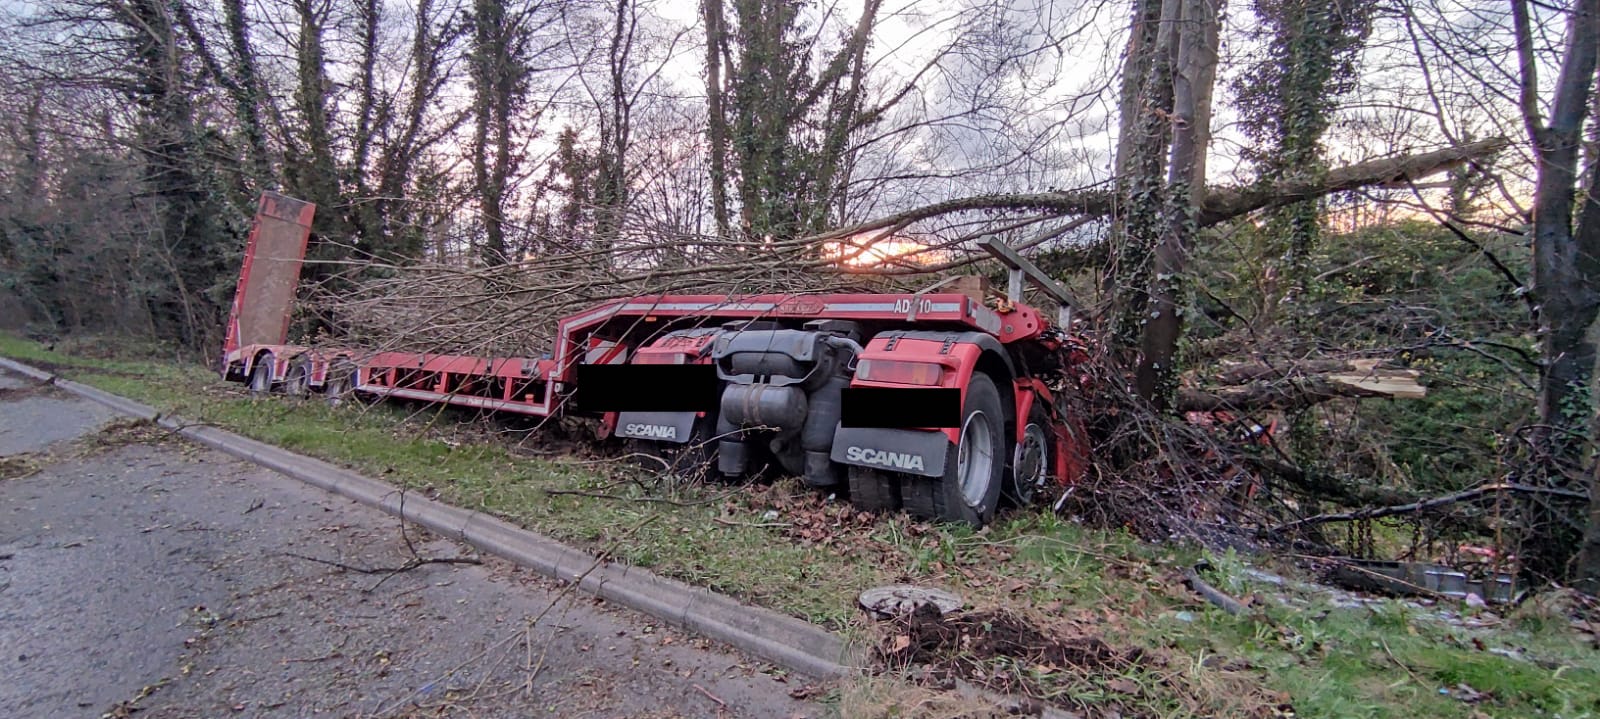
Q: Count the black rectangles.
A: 2